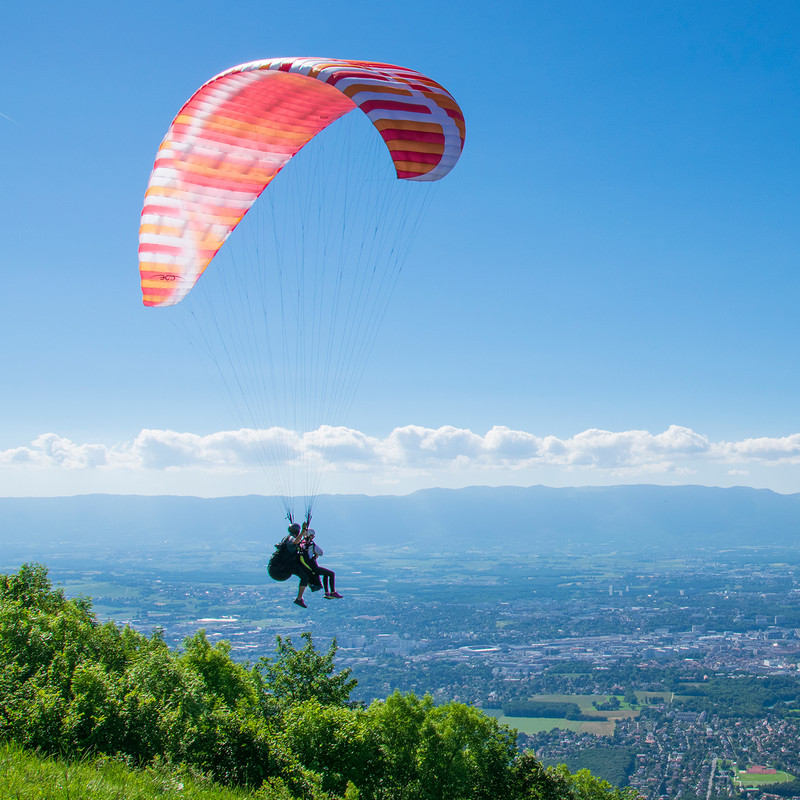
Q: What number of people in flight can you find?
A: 2